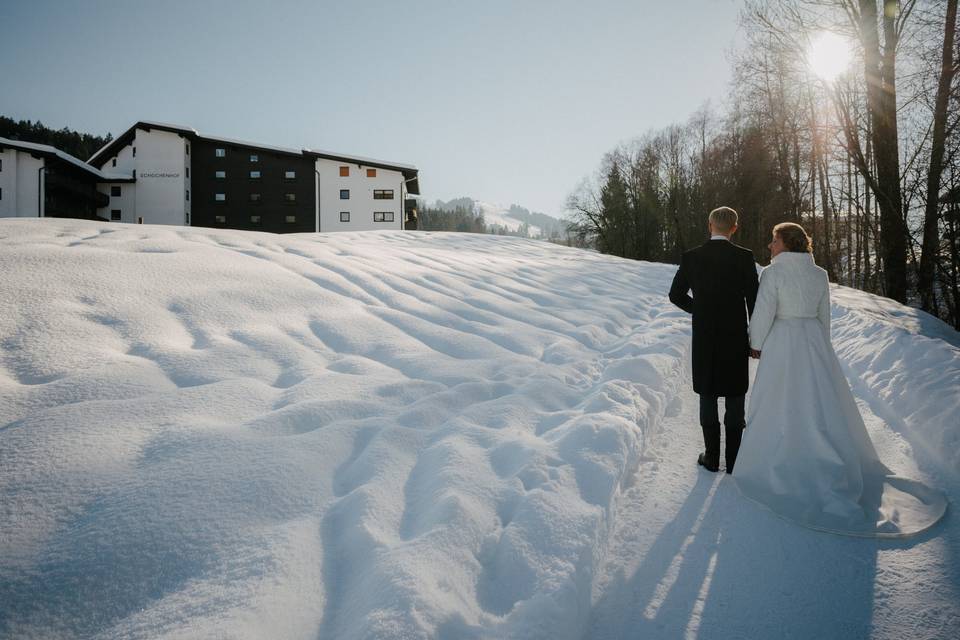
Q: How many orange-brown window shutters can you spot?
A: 2